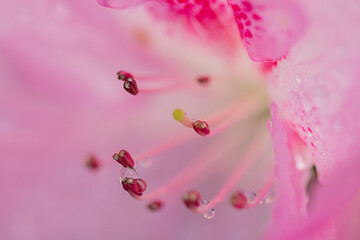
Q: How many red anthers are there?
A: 10